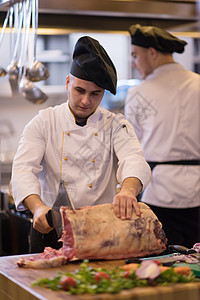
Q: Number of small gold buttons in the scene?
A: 5